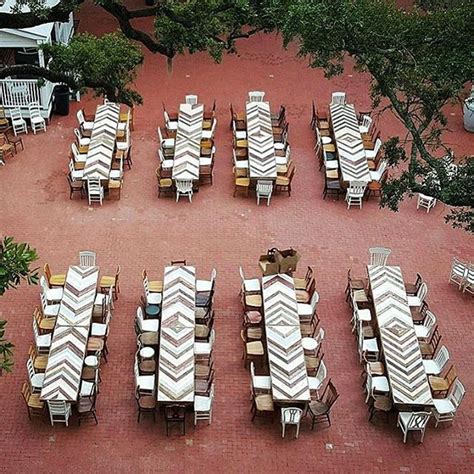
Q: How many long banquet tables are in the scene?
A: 8